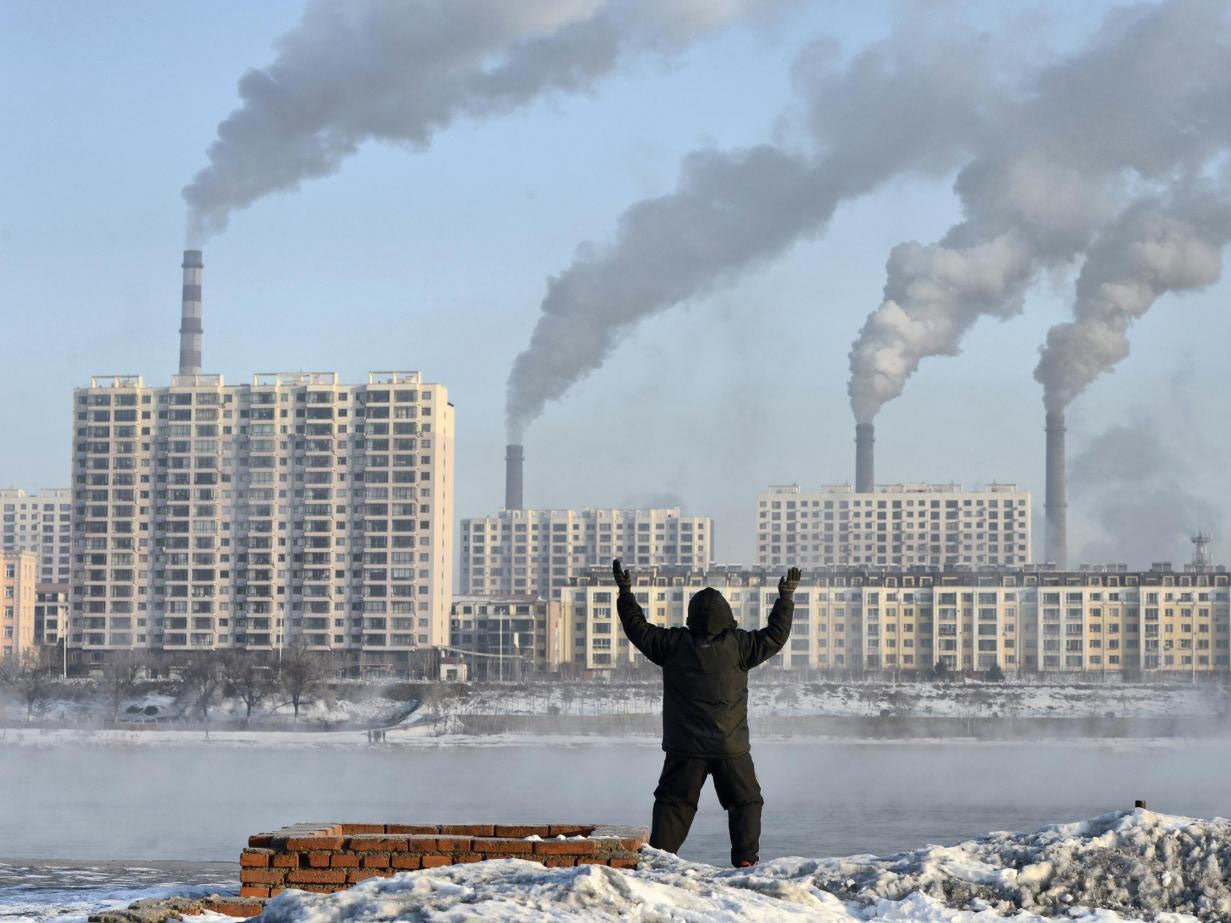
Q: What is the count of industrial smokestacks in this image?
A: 4